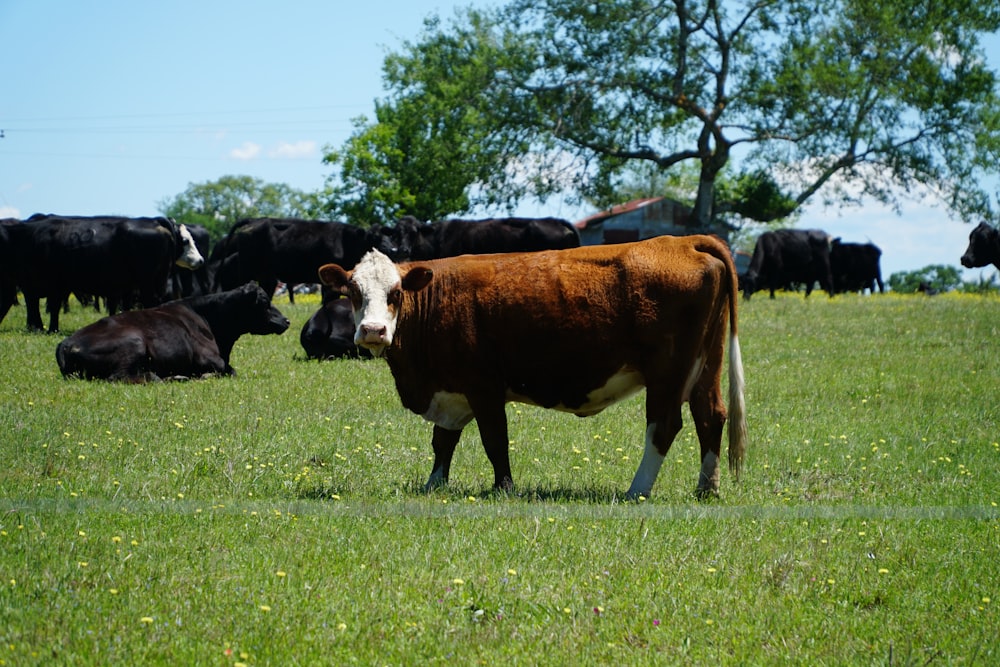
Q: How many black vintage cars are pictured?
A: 0